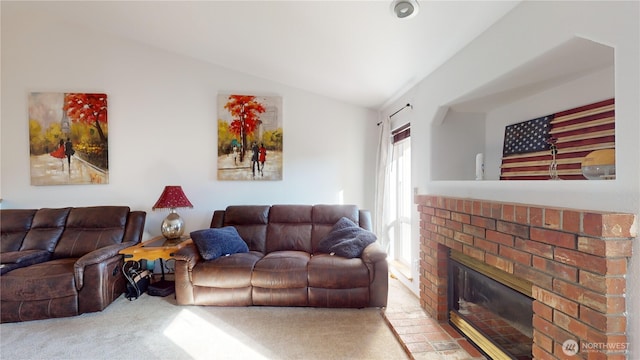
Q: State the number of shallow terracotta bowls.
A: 0